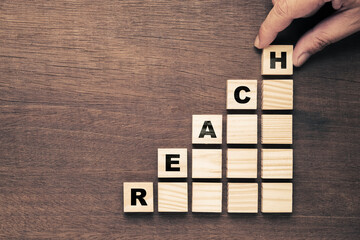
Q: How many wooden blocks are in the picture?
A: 15